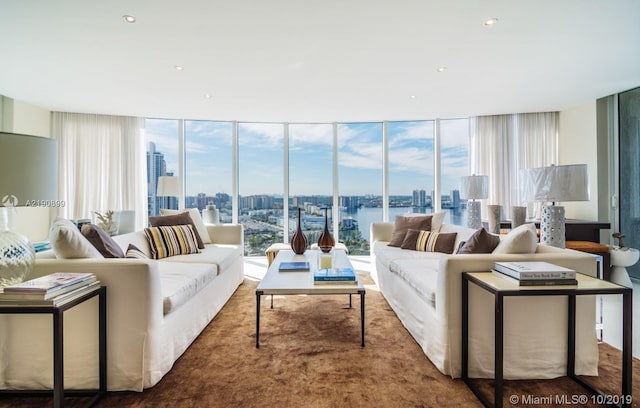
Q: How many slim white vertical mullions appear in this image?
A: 6